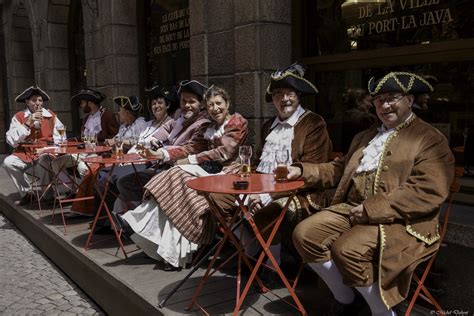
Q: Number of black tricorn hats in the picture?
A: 7